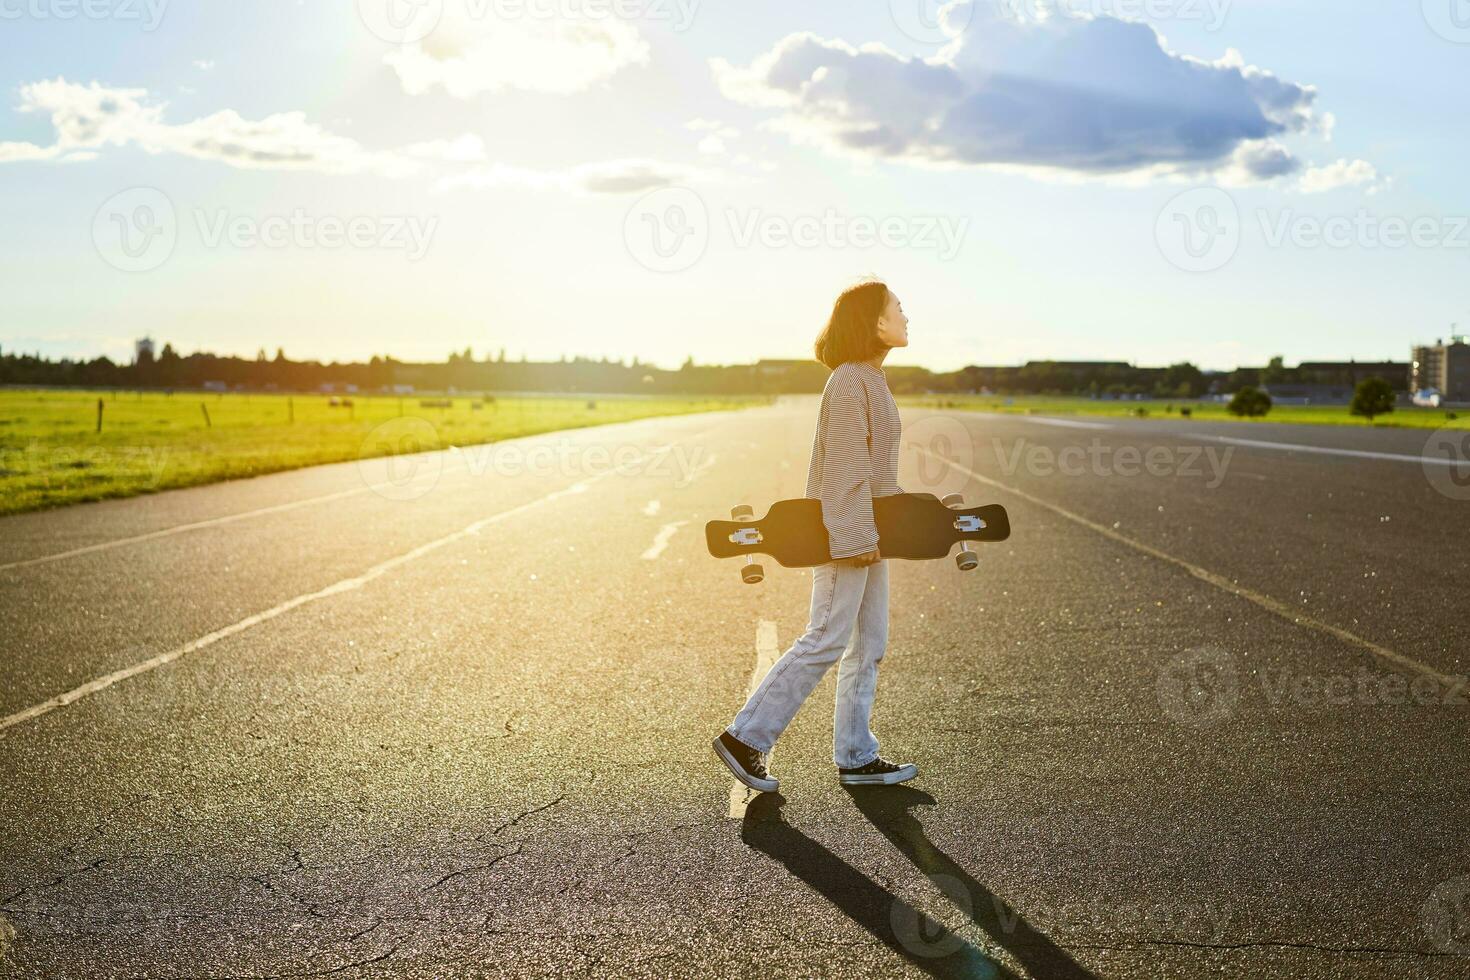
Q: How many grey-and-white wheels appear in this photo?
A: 4